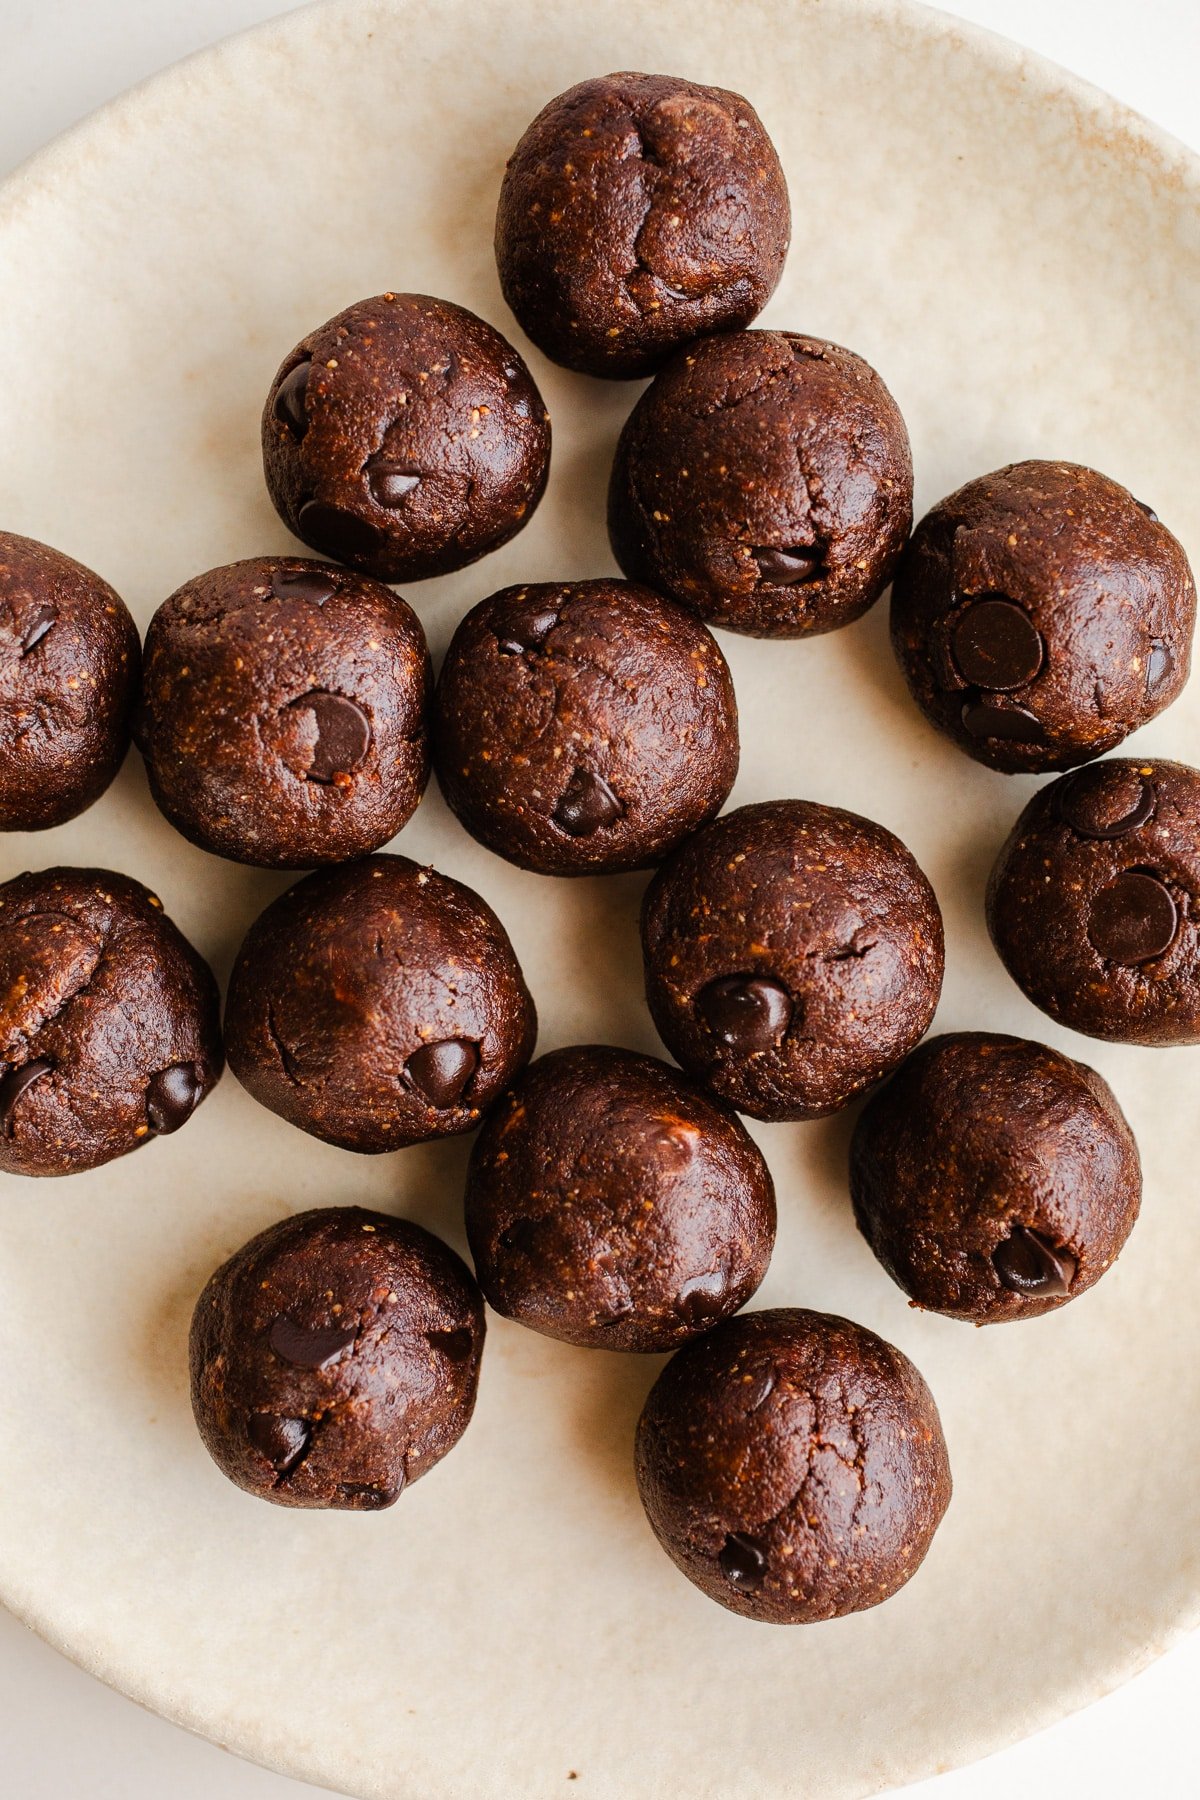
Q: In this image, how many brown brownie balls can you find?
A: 15